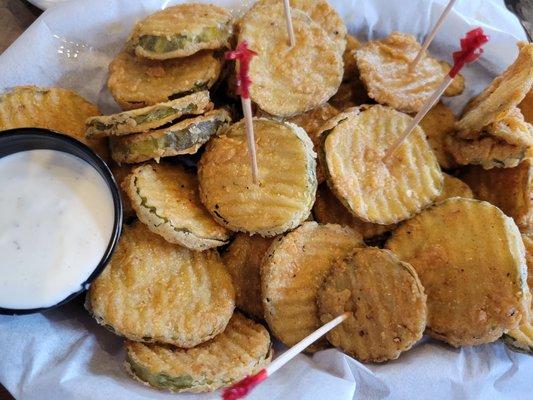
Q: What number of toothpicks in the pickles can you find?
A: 5